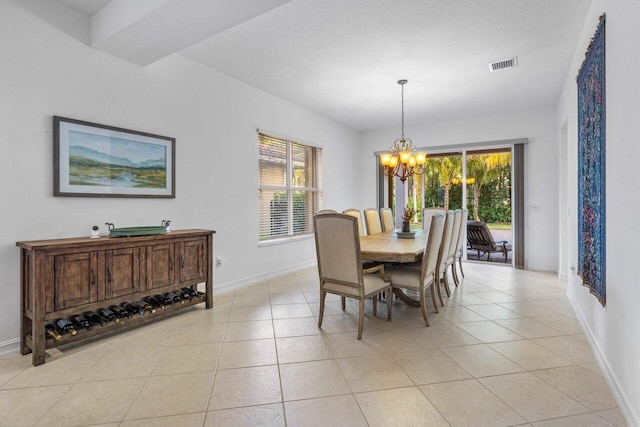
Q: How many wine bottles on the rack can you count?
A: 13